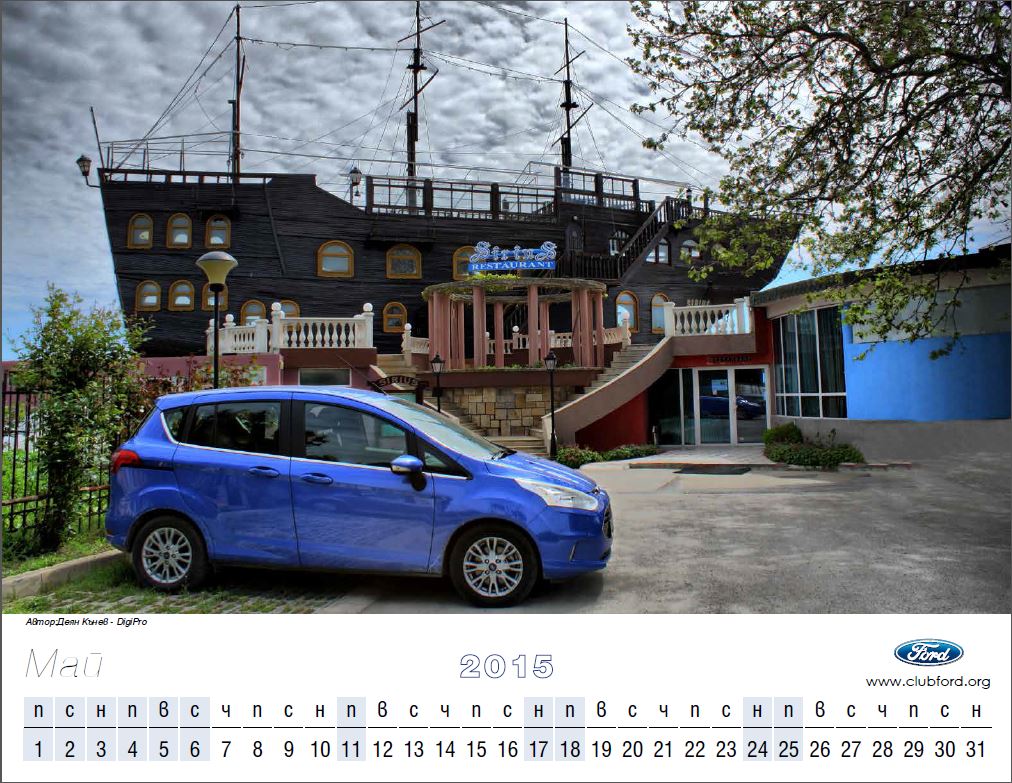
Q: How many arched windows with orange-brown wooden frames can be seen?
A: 14